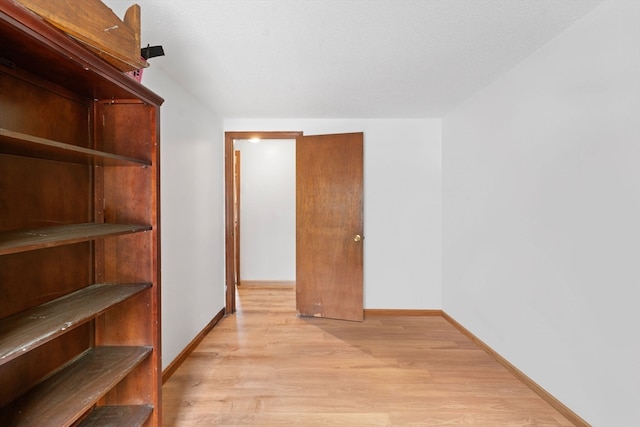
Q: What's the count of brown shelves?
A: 5